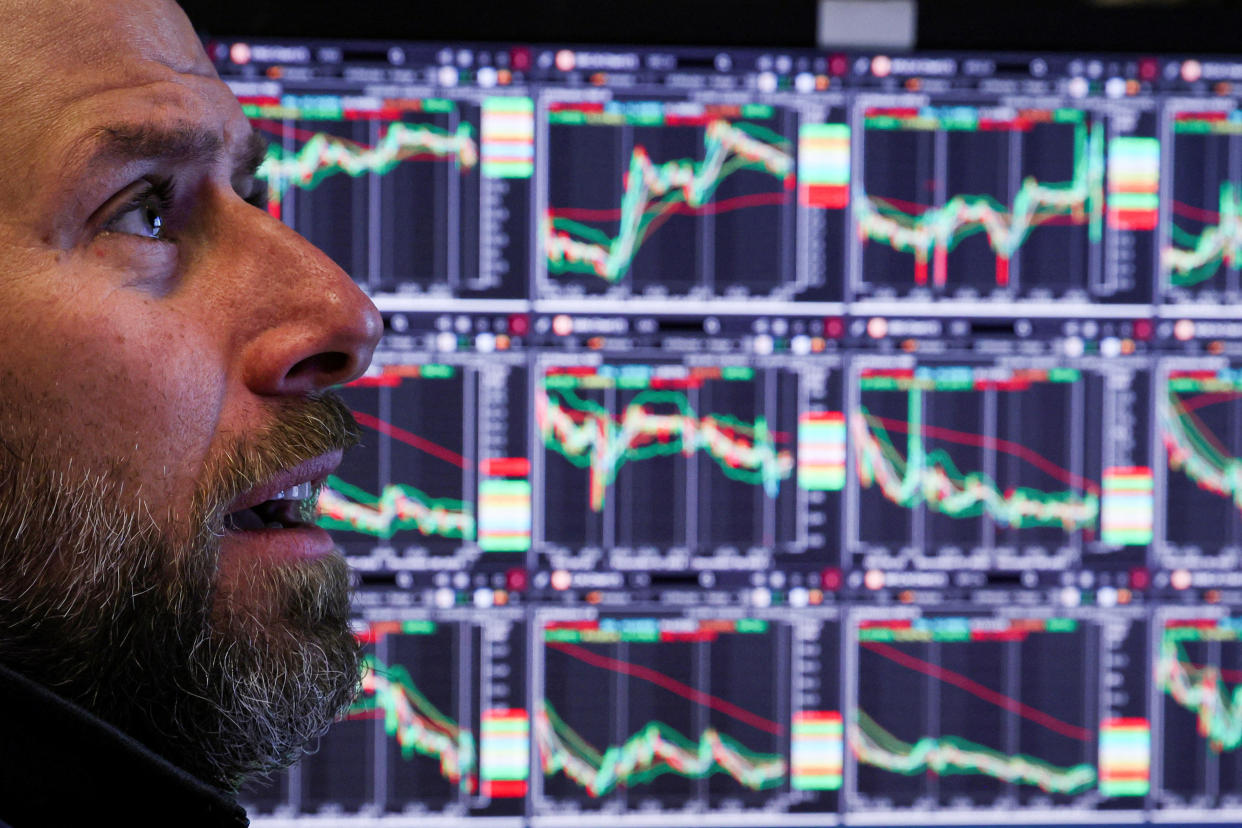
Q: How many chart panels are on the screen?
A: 12